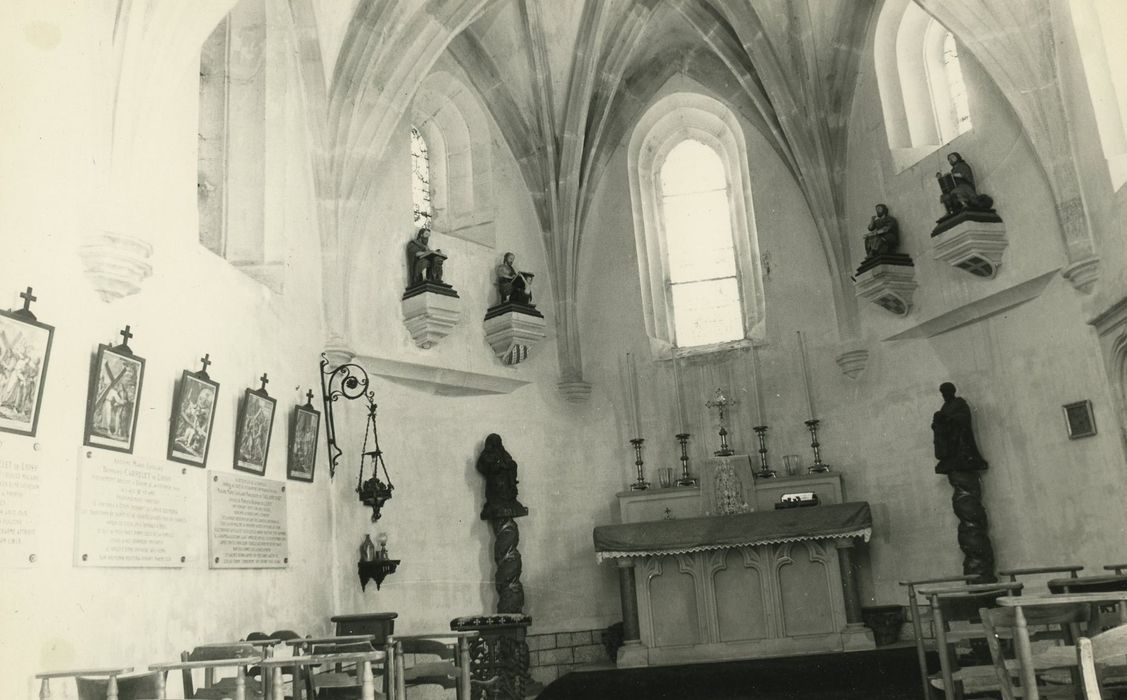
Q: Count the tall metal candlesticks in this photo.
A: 4